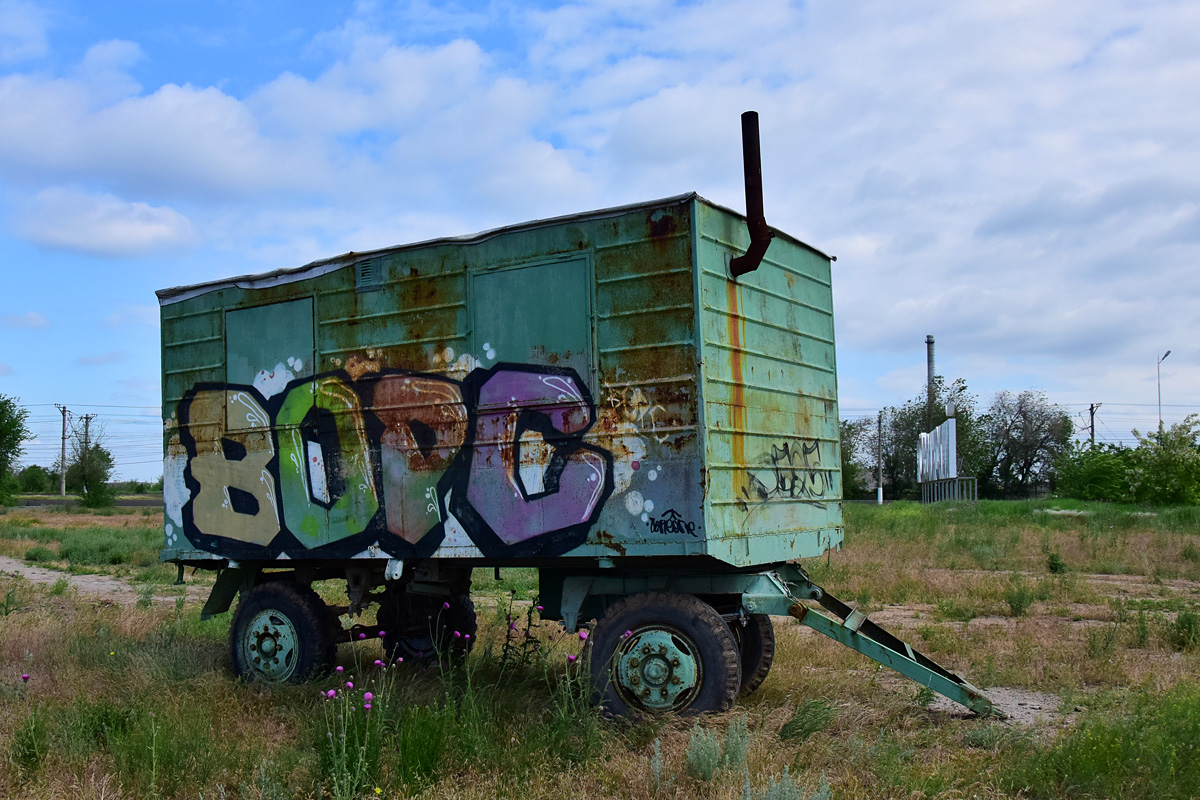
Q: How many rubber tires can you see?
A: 4